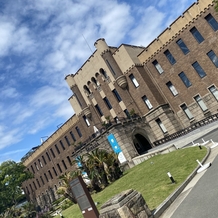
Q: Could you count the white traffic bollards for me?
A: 4